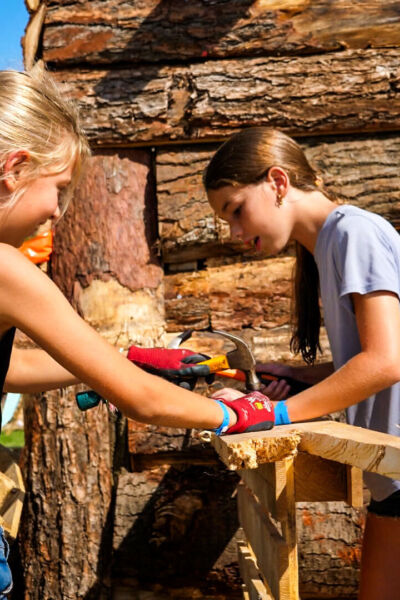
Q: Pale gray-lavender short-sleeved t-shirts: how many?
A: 1